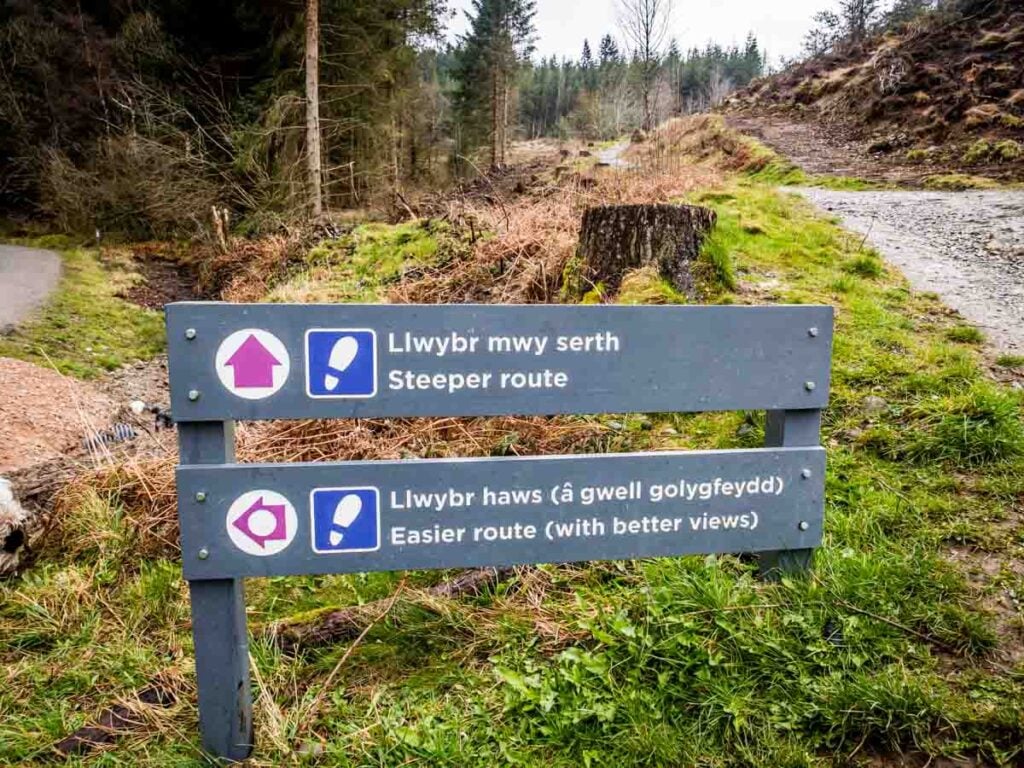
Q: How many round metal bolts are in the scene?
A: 8